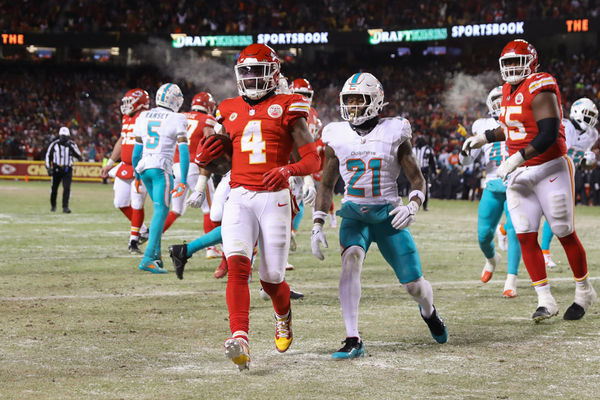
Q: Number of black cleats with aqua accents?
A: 2